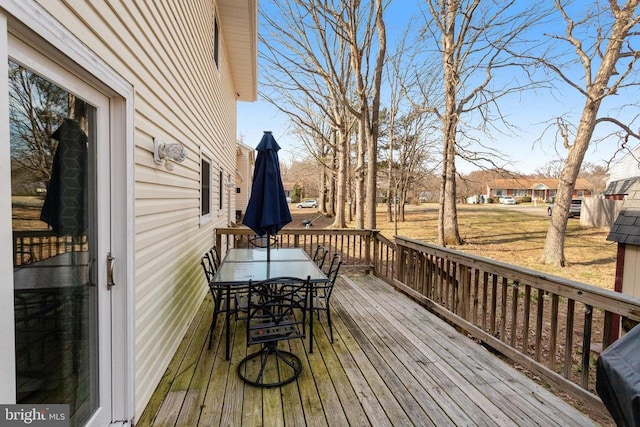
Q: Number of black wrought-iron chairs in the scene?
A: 6